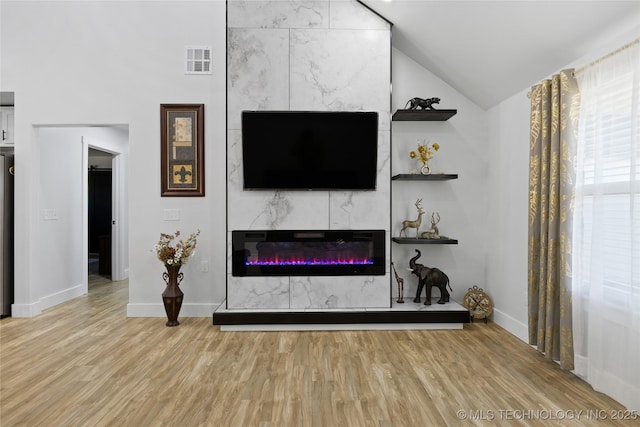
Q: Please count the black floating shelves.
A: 3